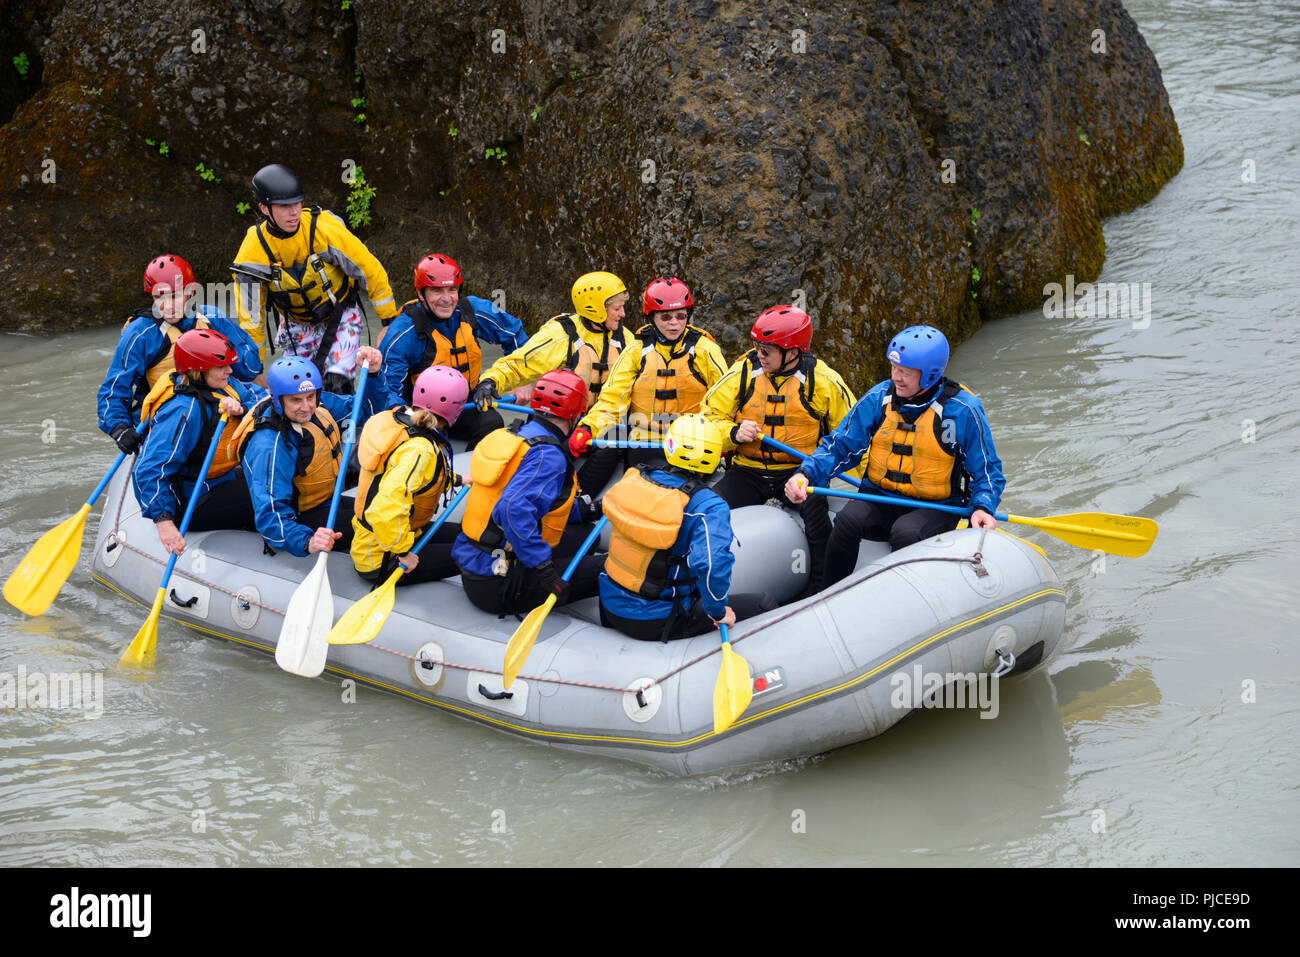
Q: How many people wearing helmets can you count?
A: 12